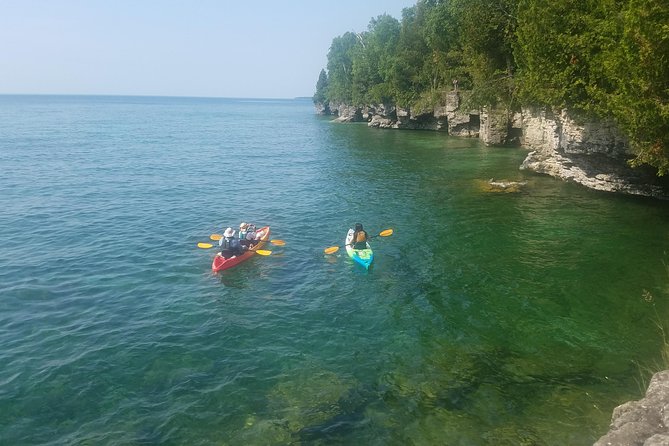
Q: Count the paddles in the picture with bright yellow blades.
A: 3